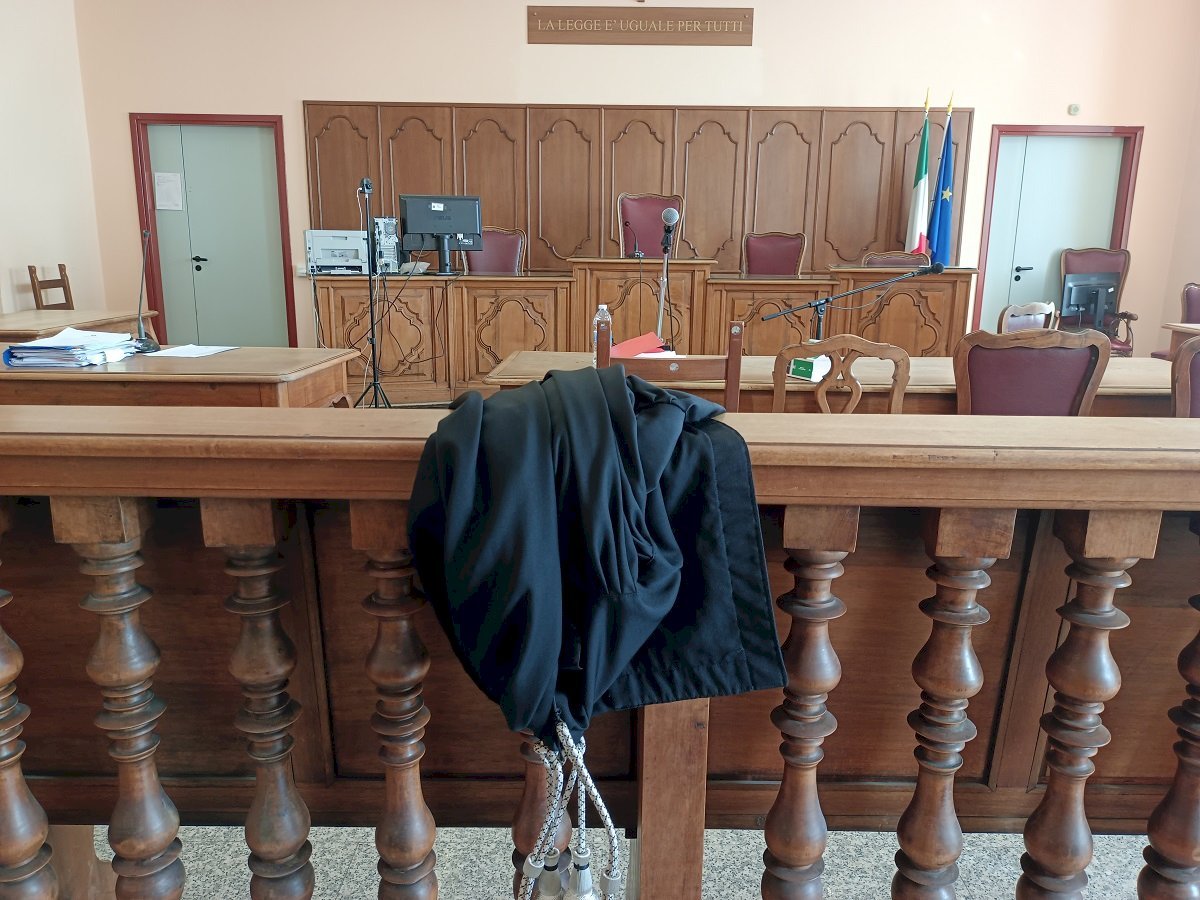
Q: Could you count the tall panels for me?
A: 9